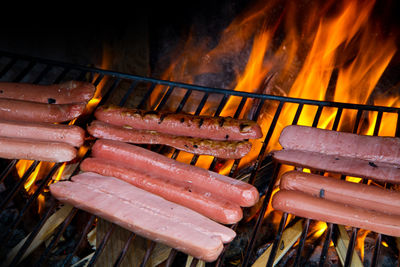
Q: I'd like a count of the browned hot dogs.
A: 2